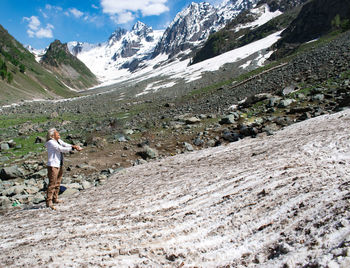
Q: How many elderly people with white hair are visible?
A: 1